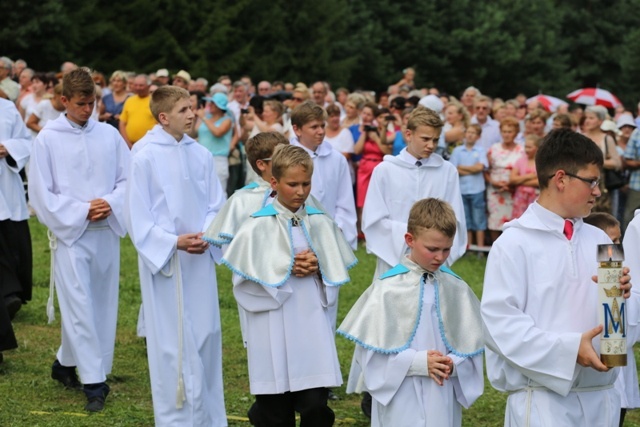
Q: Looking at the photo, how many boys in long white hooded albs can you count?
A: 5